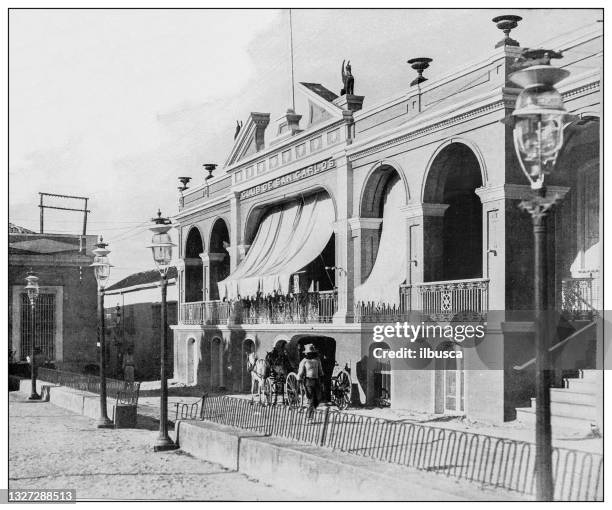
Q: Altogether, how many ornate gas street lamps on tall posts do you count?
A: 4